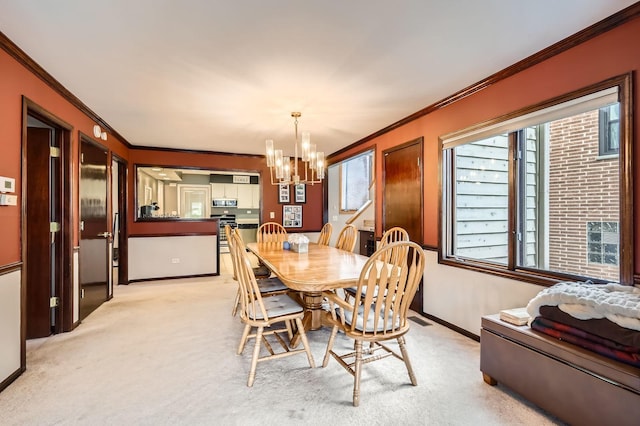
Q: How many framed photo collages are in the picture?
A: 3